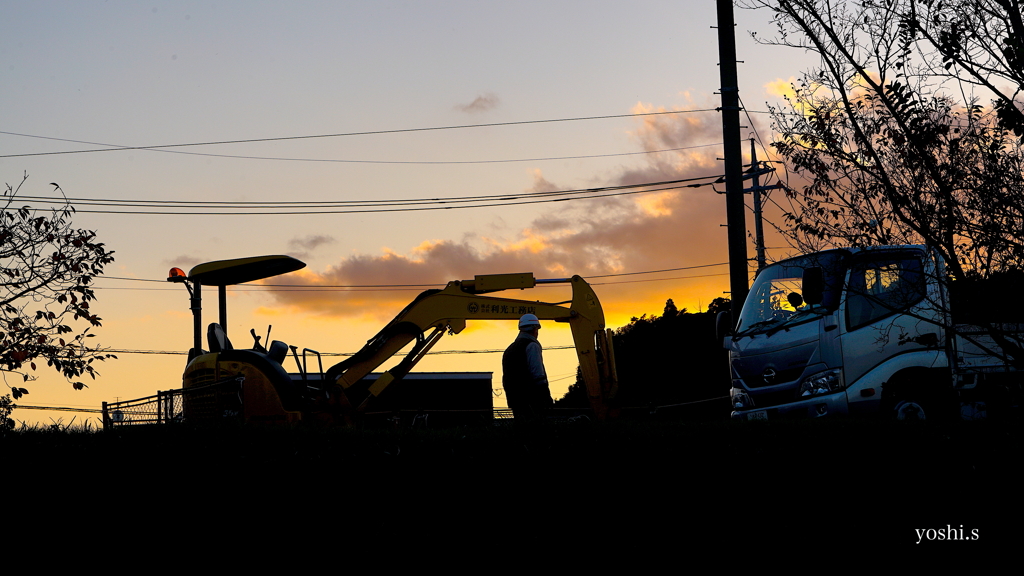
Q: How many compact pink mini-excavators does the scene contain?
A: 0